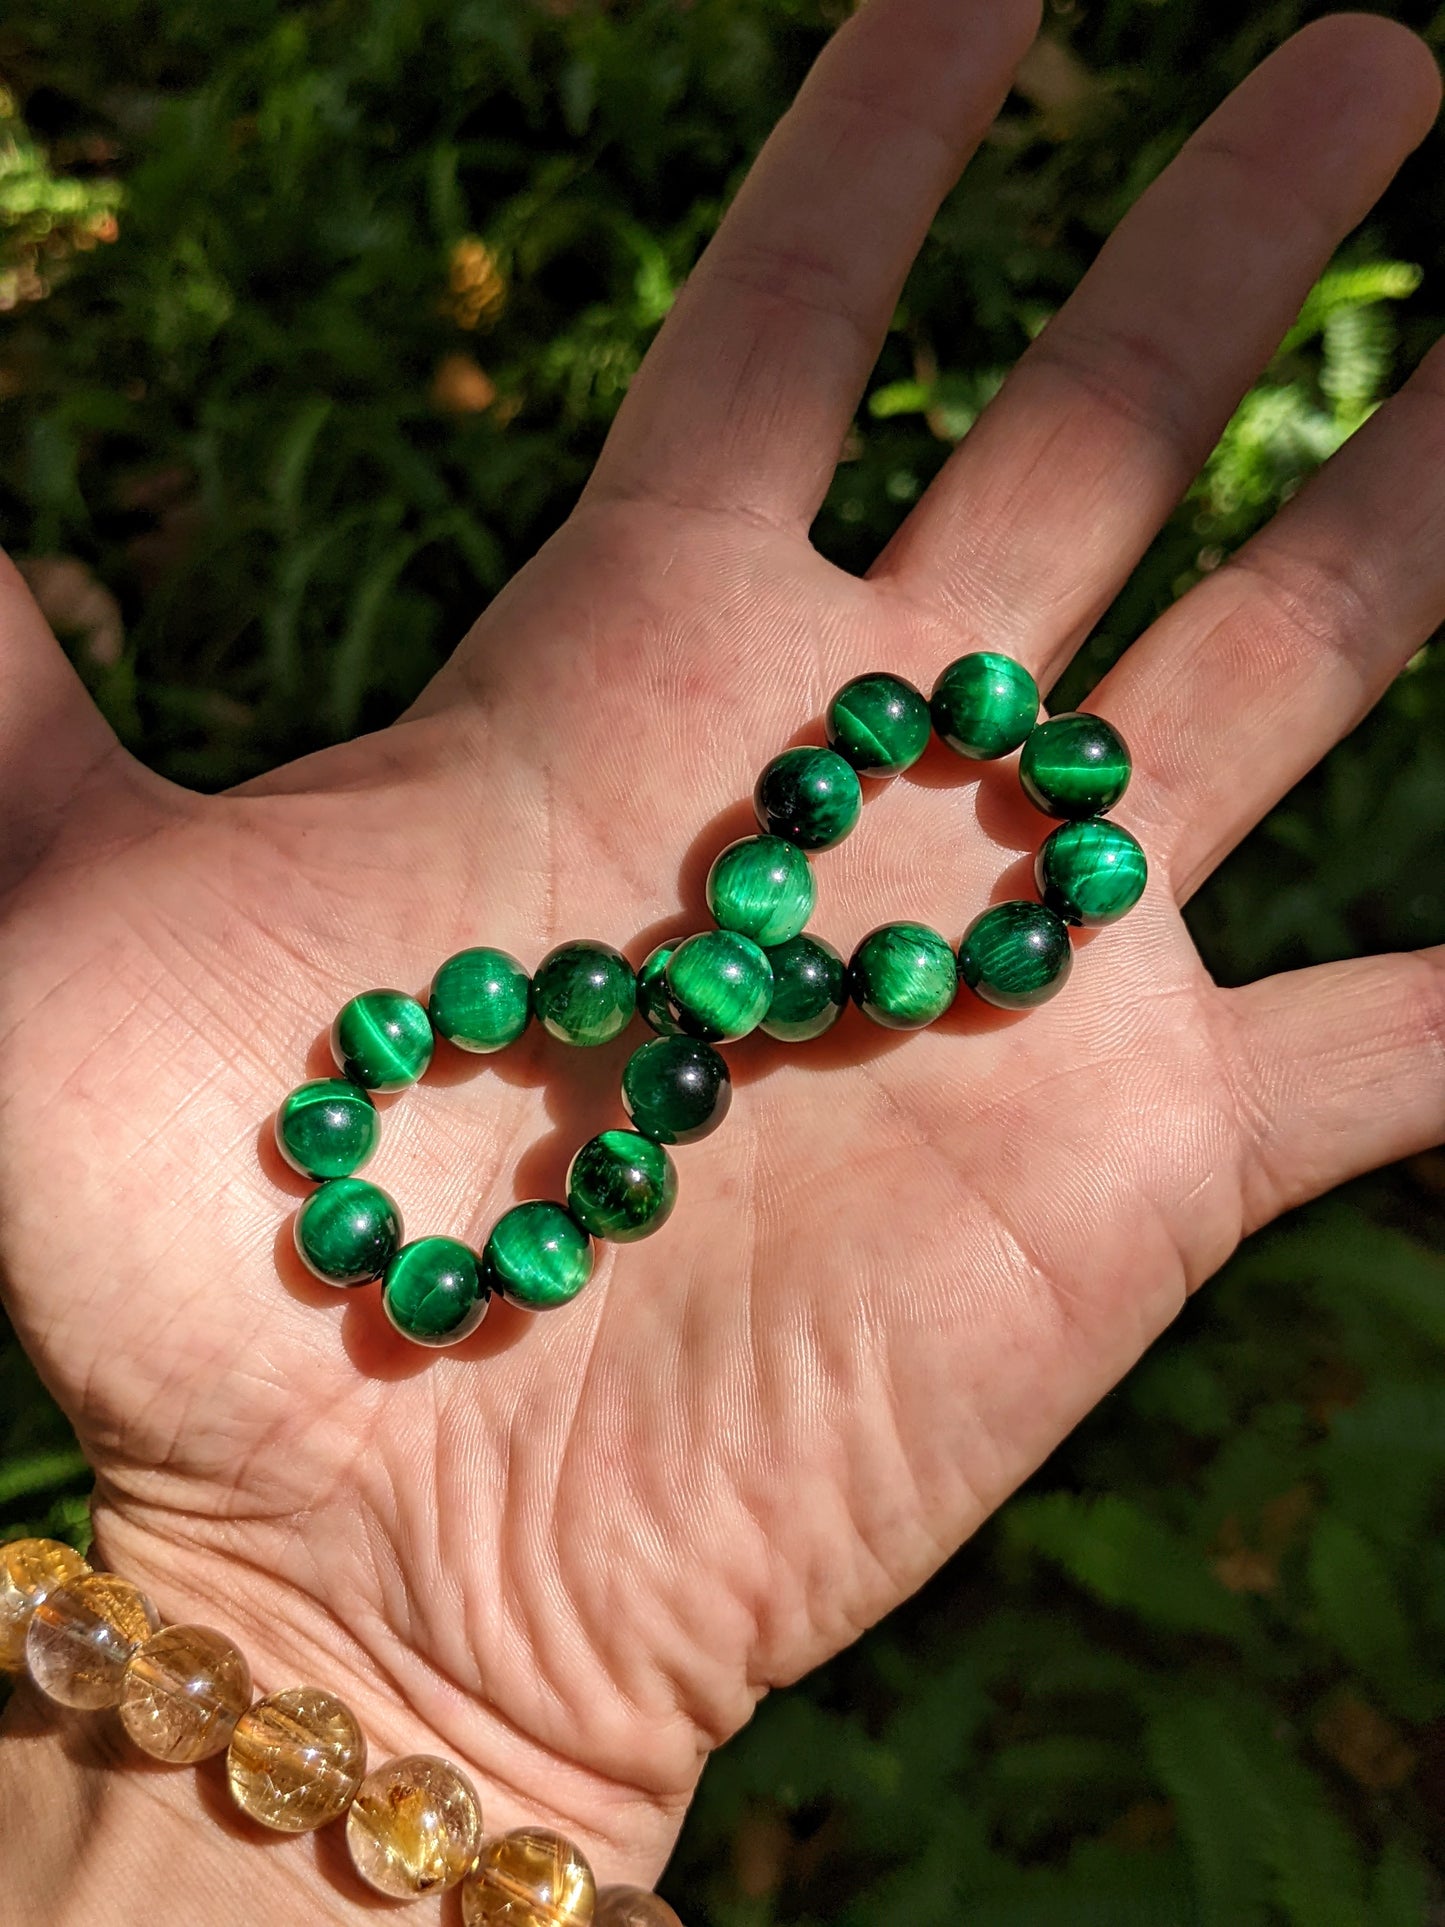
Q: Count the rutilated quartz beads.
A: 7